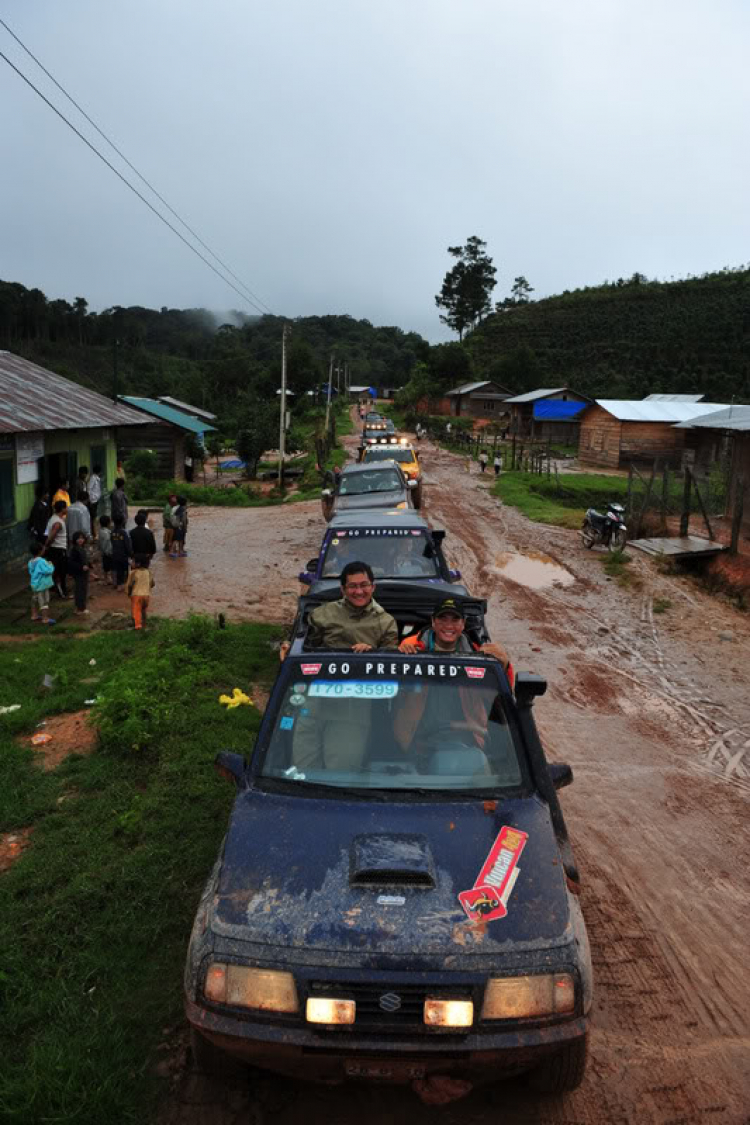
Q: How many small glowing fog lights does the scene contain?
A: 2